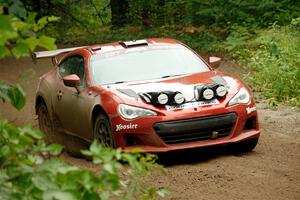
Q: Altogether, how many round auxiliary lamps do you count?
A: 4